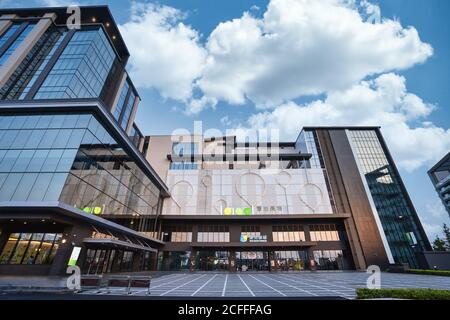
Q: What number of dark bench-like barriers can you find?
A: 3